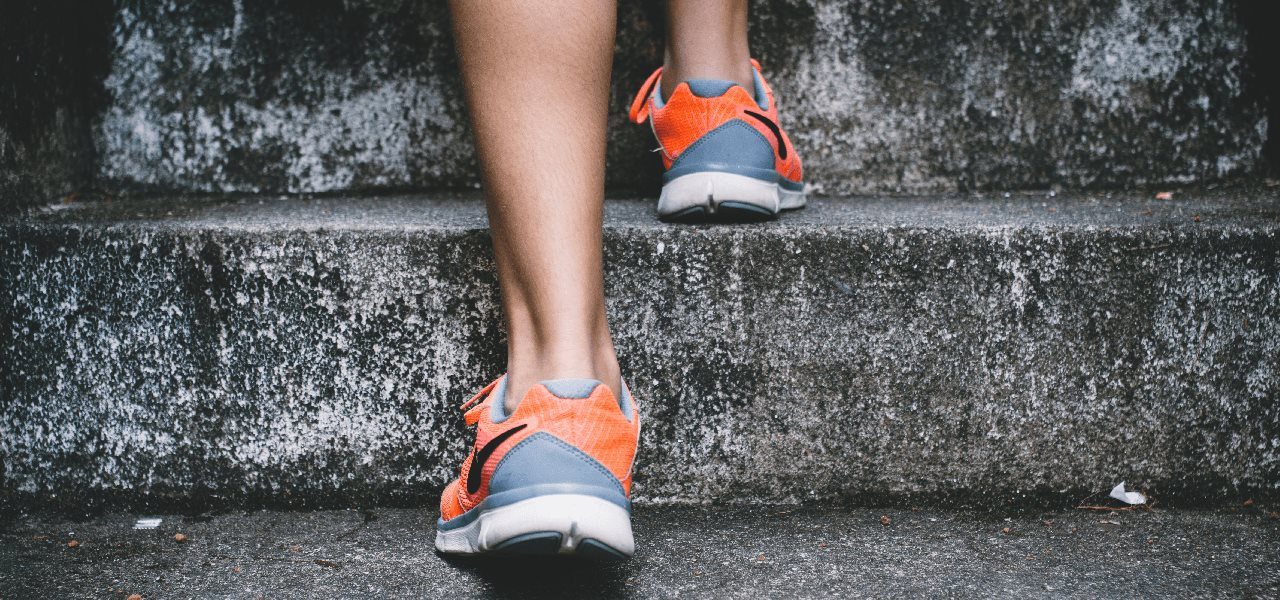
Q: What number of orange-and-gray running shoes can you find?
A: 2